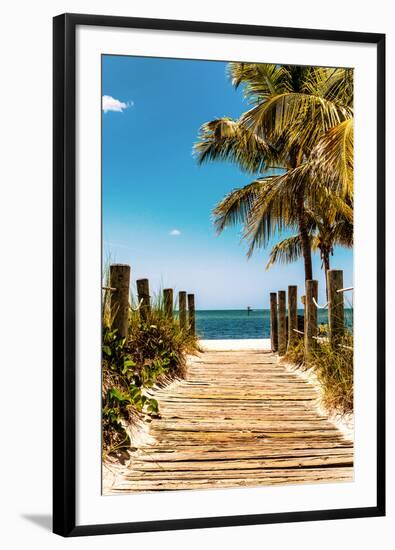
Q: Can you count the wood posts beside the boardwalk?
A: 10